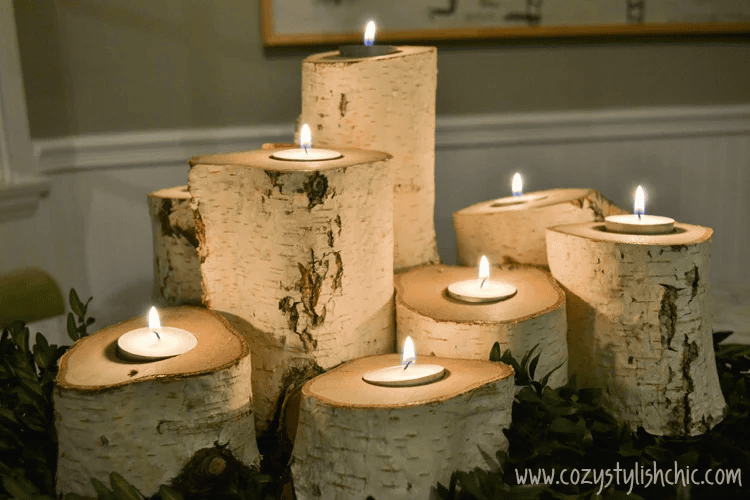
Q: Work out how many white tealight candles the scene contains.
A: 7